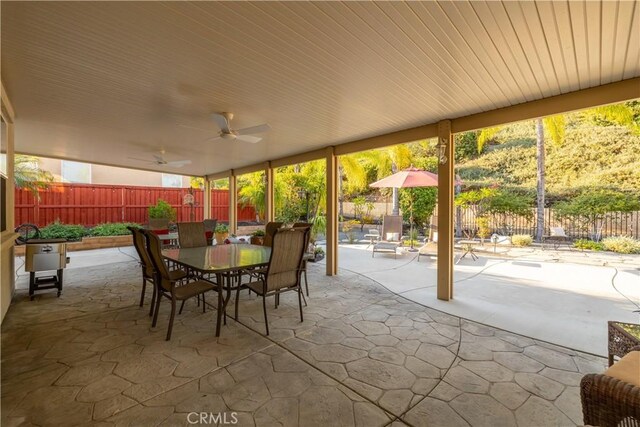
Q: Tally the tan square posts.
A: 5